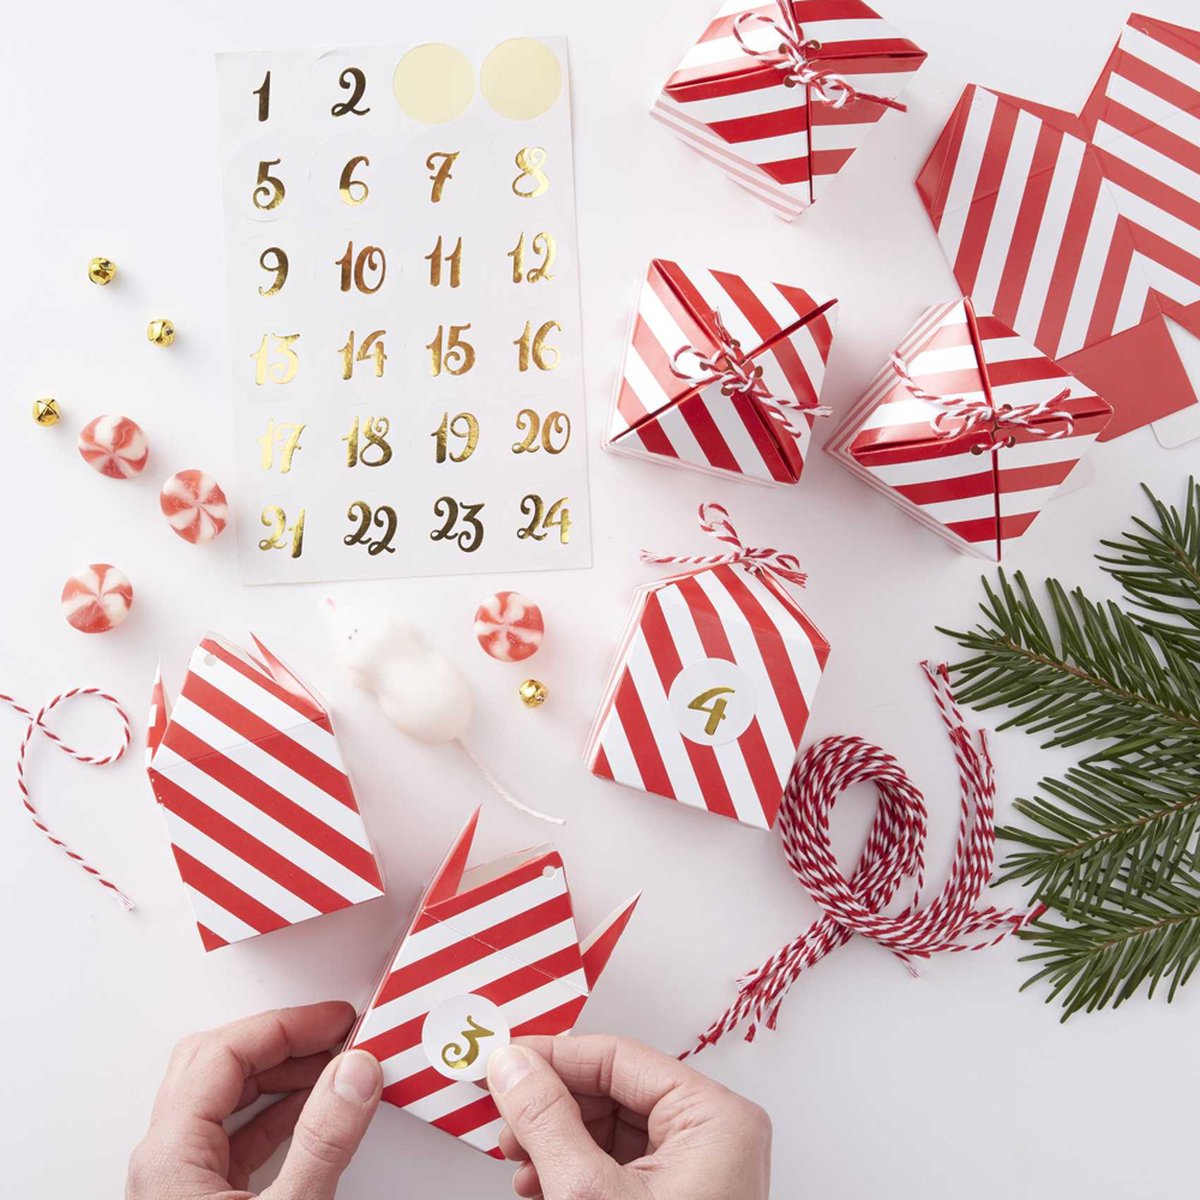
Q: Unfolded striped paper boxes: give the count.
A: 1